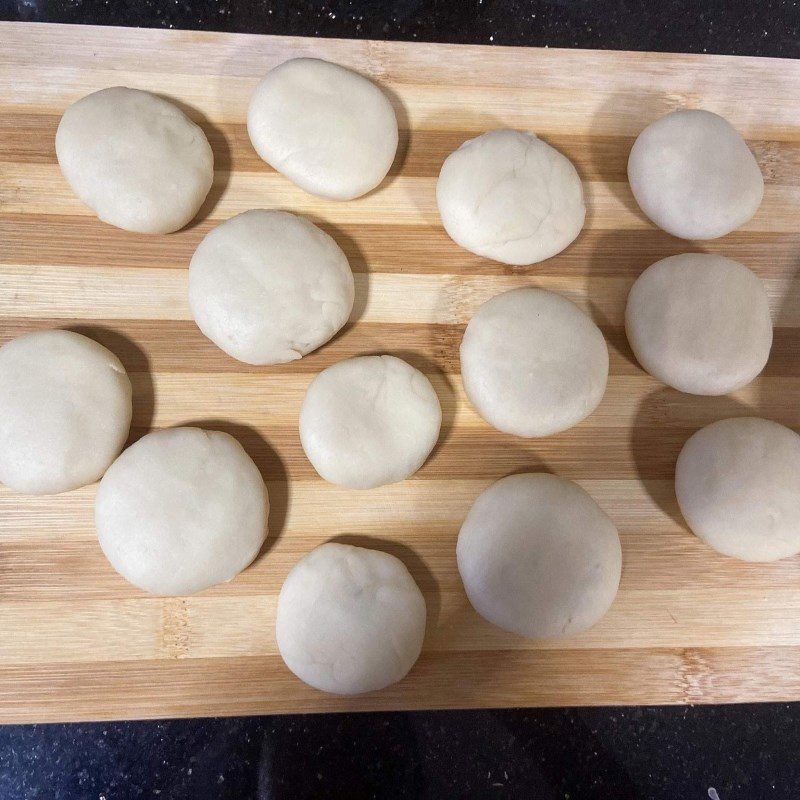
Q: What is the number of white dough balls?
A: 13